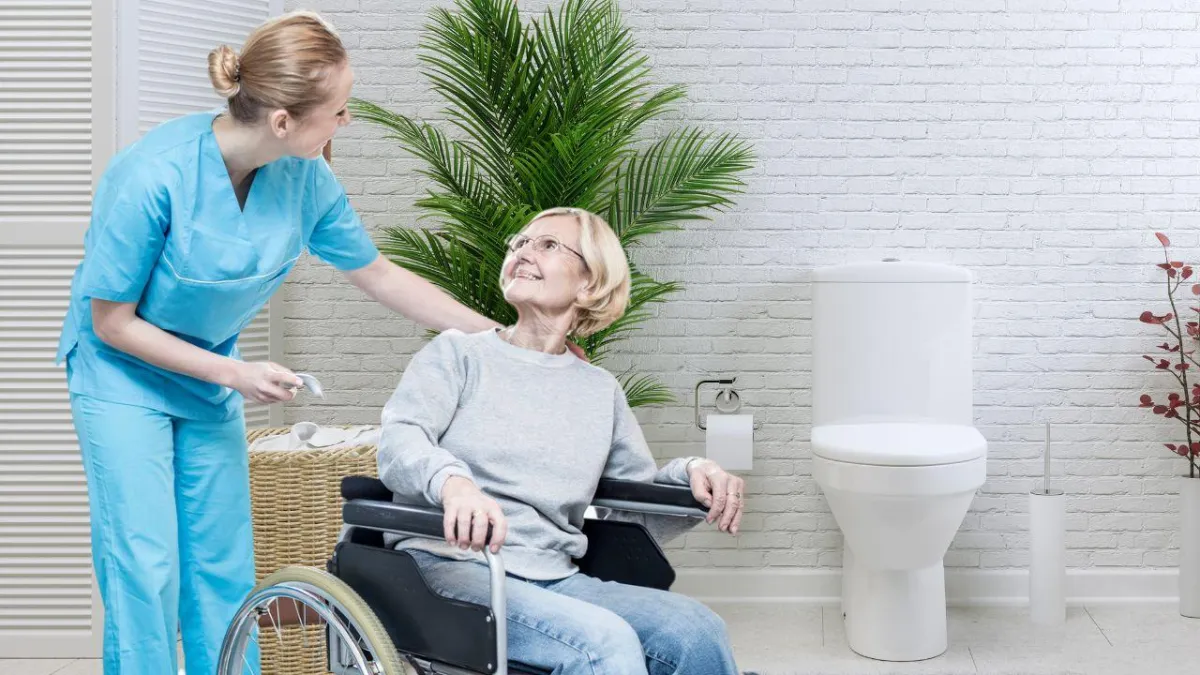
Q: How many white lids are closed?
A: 1